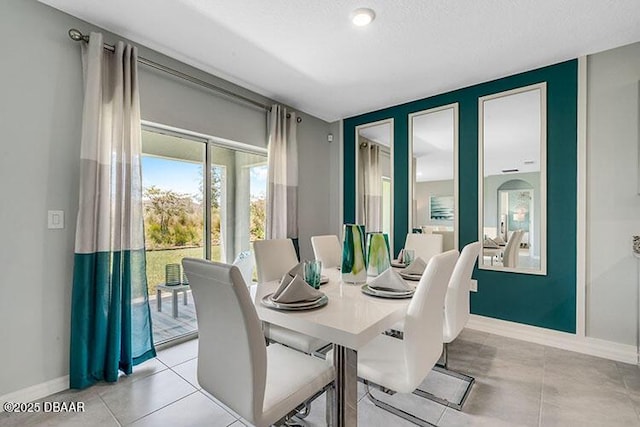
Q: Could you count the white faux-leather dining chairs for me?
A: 6